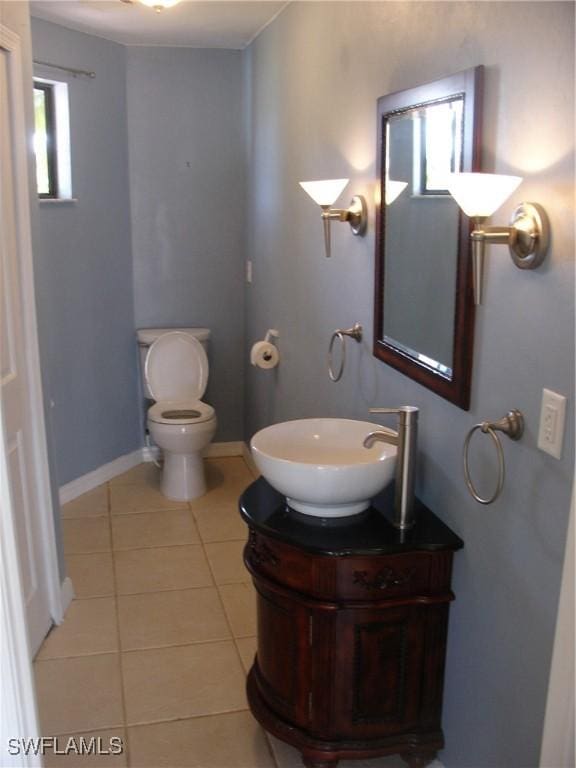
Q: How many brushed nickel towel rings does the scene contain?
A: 2